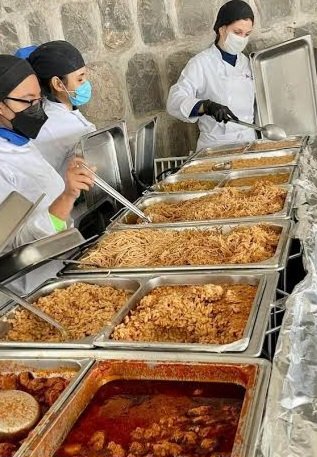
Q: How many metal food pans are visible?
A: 11